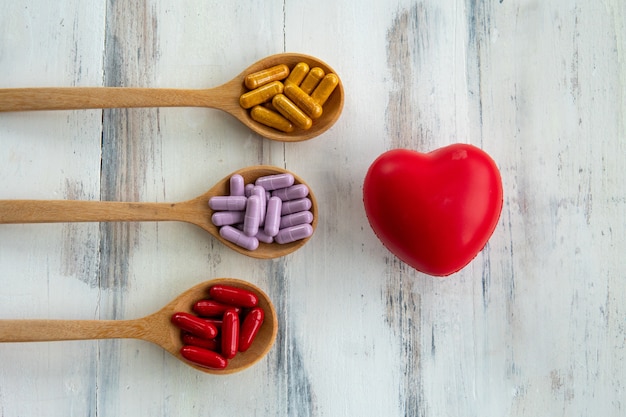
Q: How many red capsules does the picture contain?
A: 8